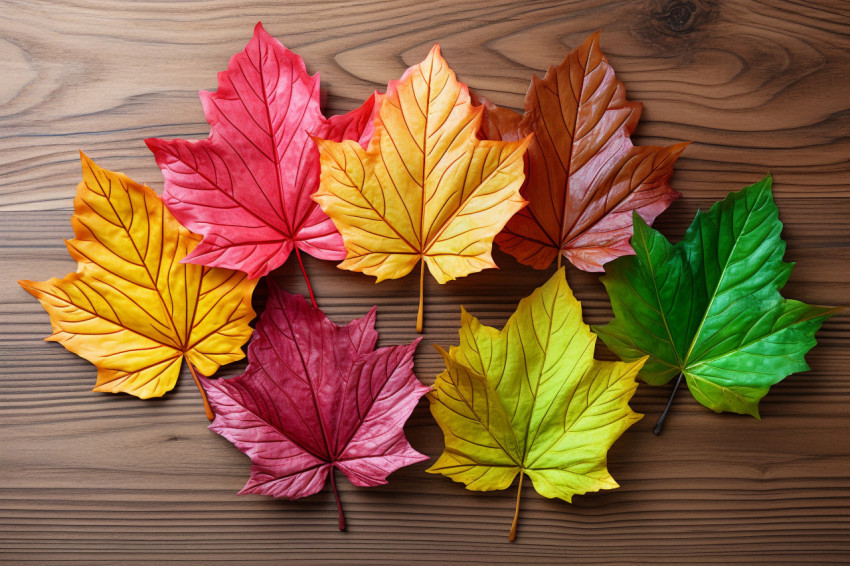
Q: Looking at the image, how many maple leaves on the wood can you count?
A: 7